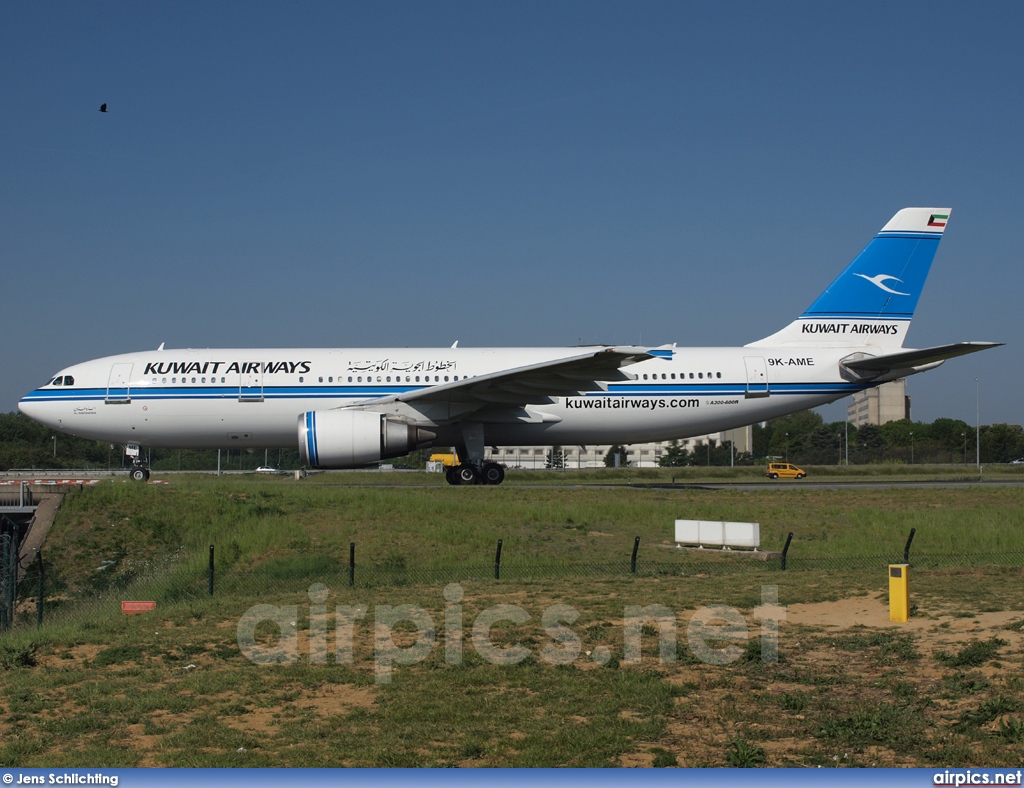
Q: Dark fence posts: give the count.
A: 7